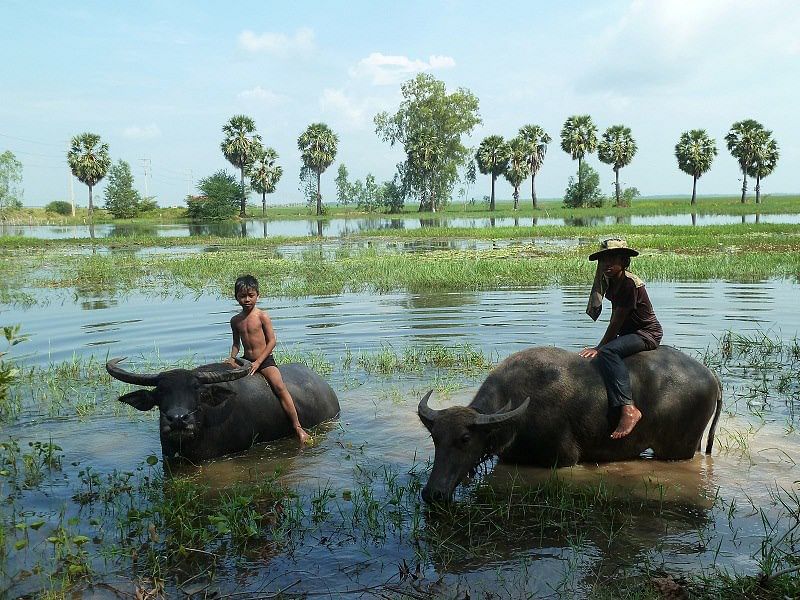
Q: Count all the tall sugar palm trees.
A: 12